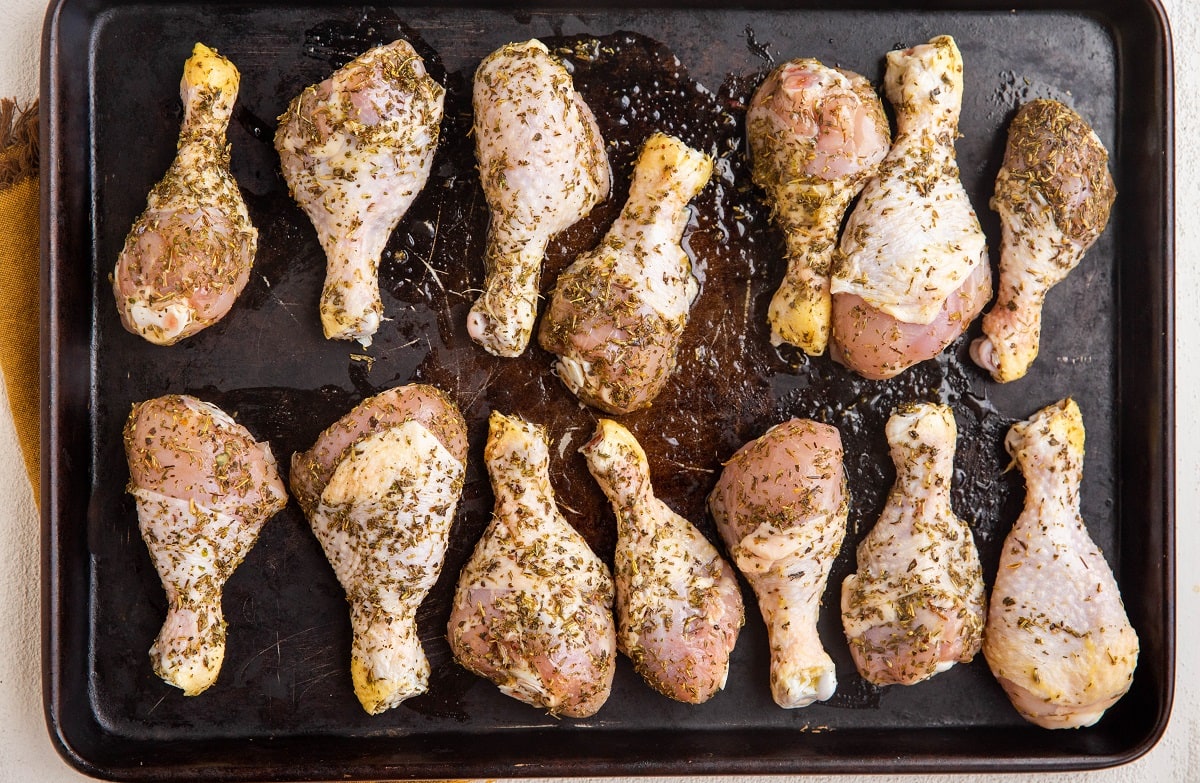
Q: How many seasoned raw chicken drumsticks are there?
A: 14